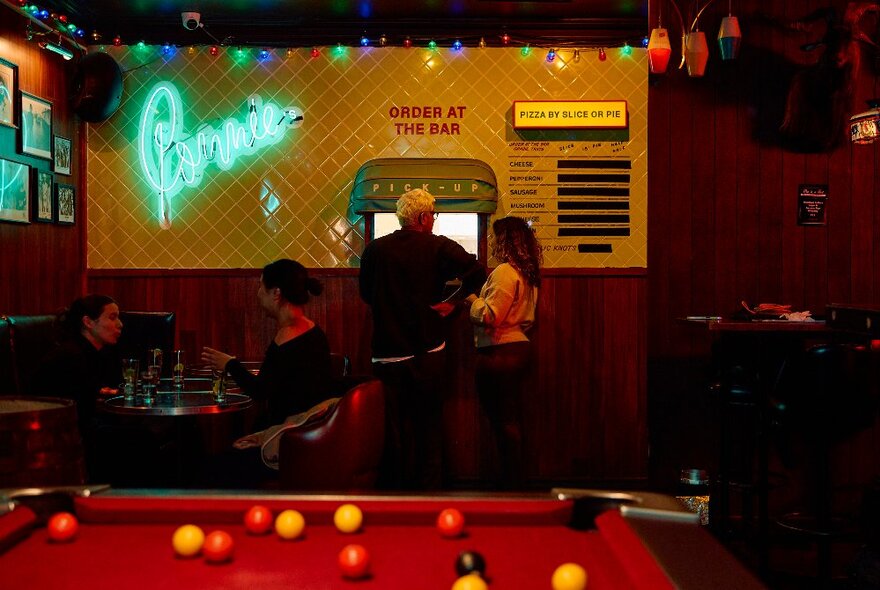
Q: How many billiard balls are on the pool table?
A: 11